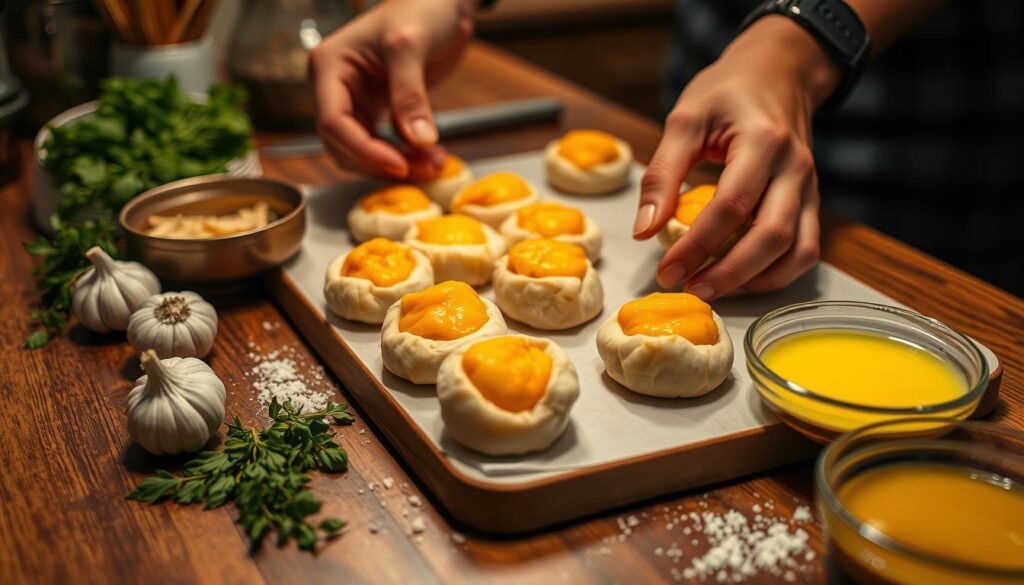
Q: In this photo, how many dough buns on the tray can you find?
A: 12